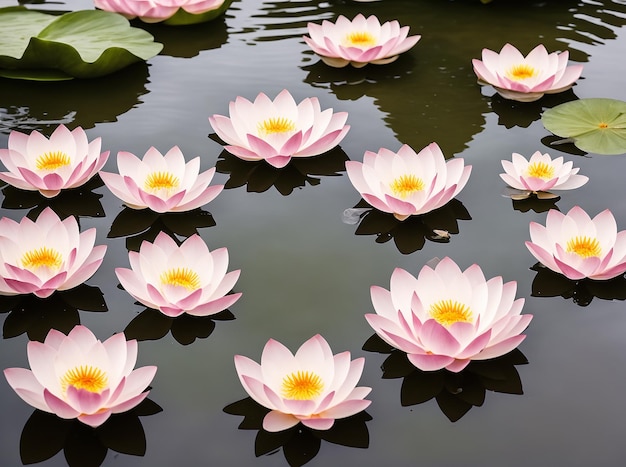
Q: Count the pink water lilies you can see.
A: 14